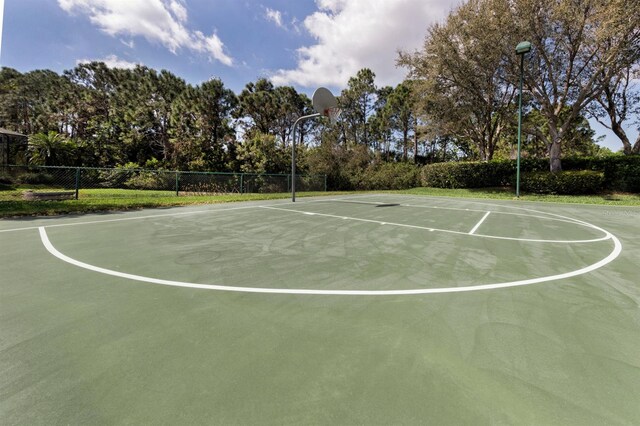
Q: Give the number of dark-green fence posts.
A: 5